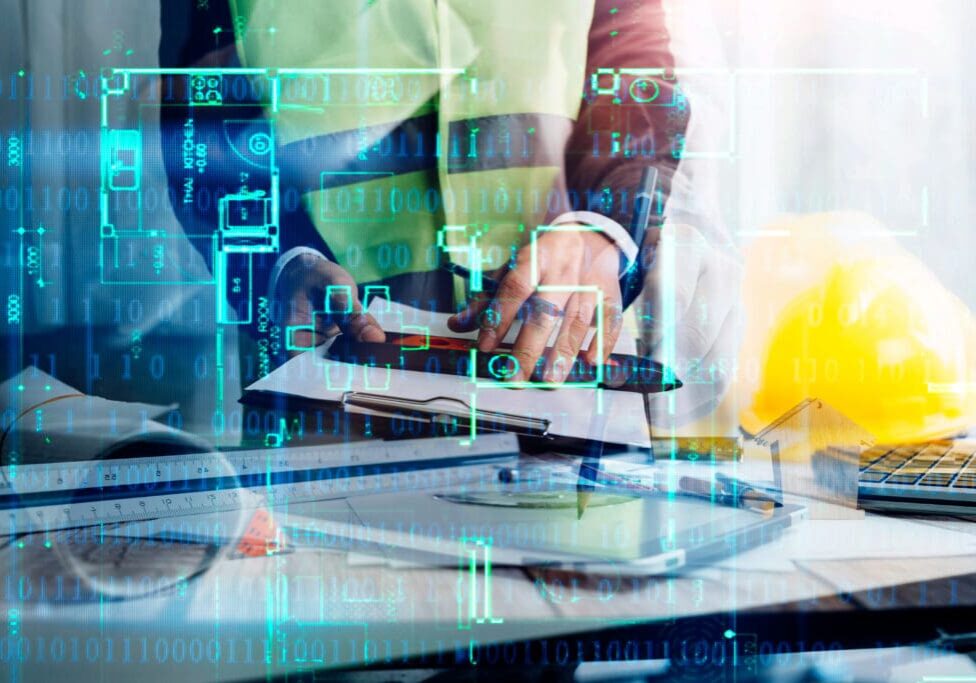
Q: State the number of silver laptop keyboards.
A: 1